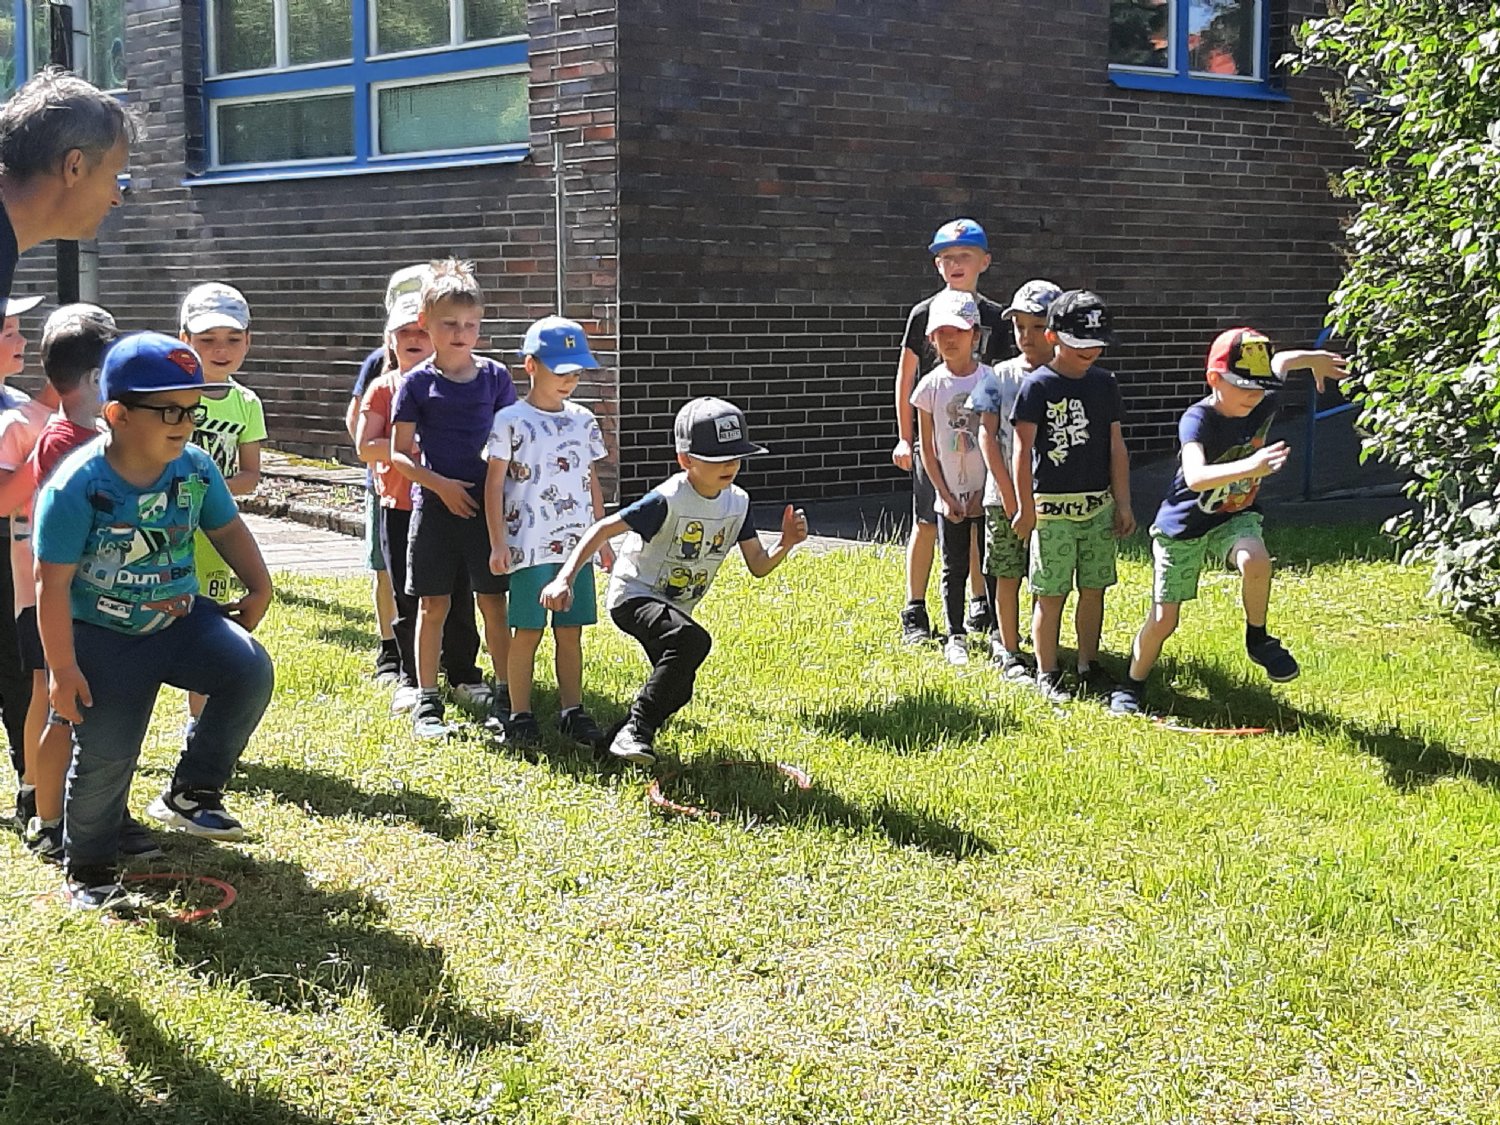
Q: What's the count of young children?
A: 15